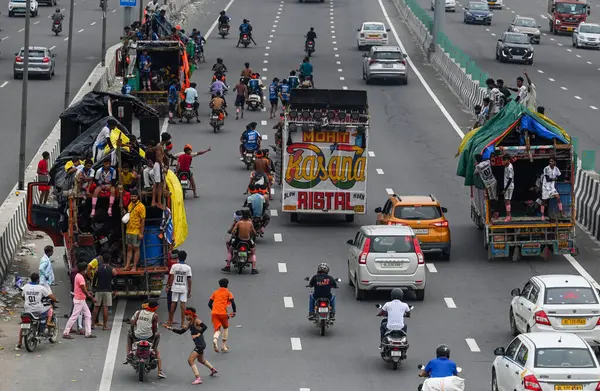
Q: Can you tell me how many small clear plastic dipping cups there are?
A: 0